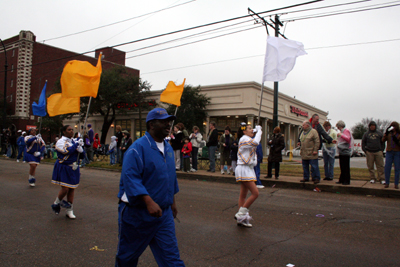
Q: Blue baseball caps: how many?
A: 1